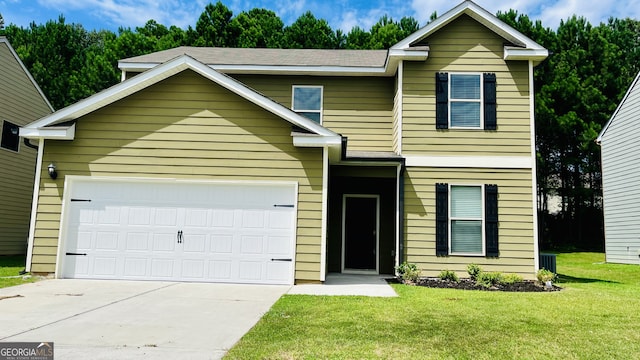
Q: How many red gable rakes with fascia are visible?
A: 0